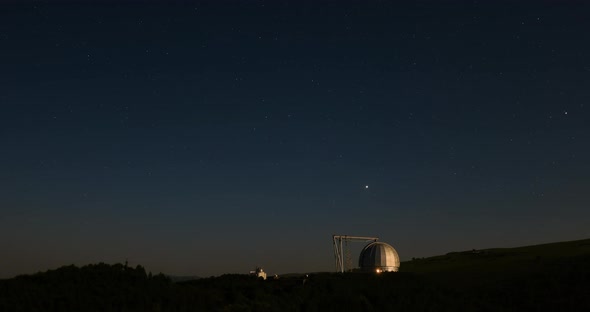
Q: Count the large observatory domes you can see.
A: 1